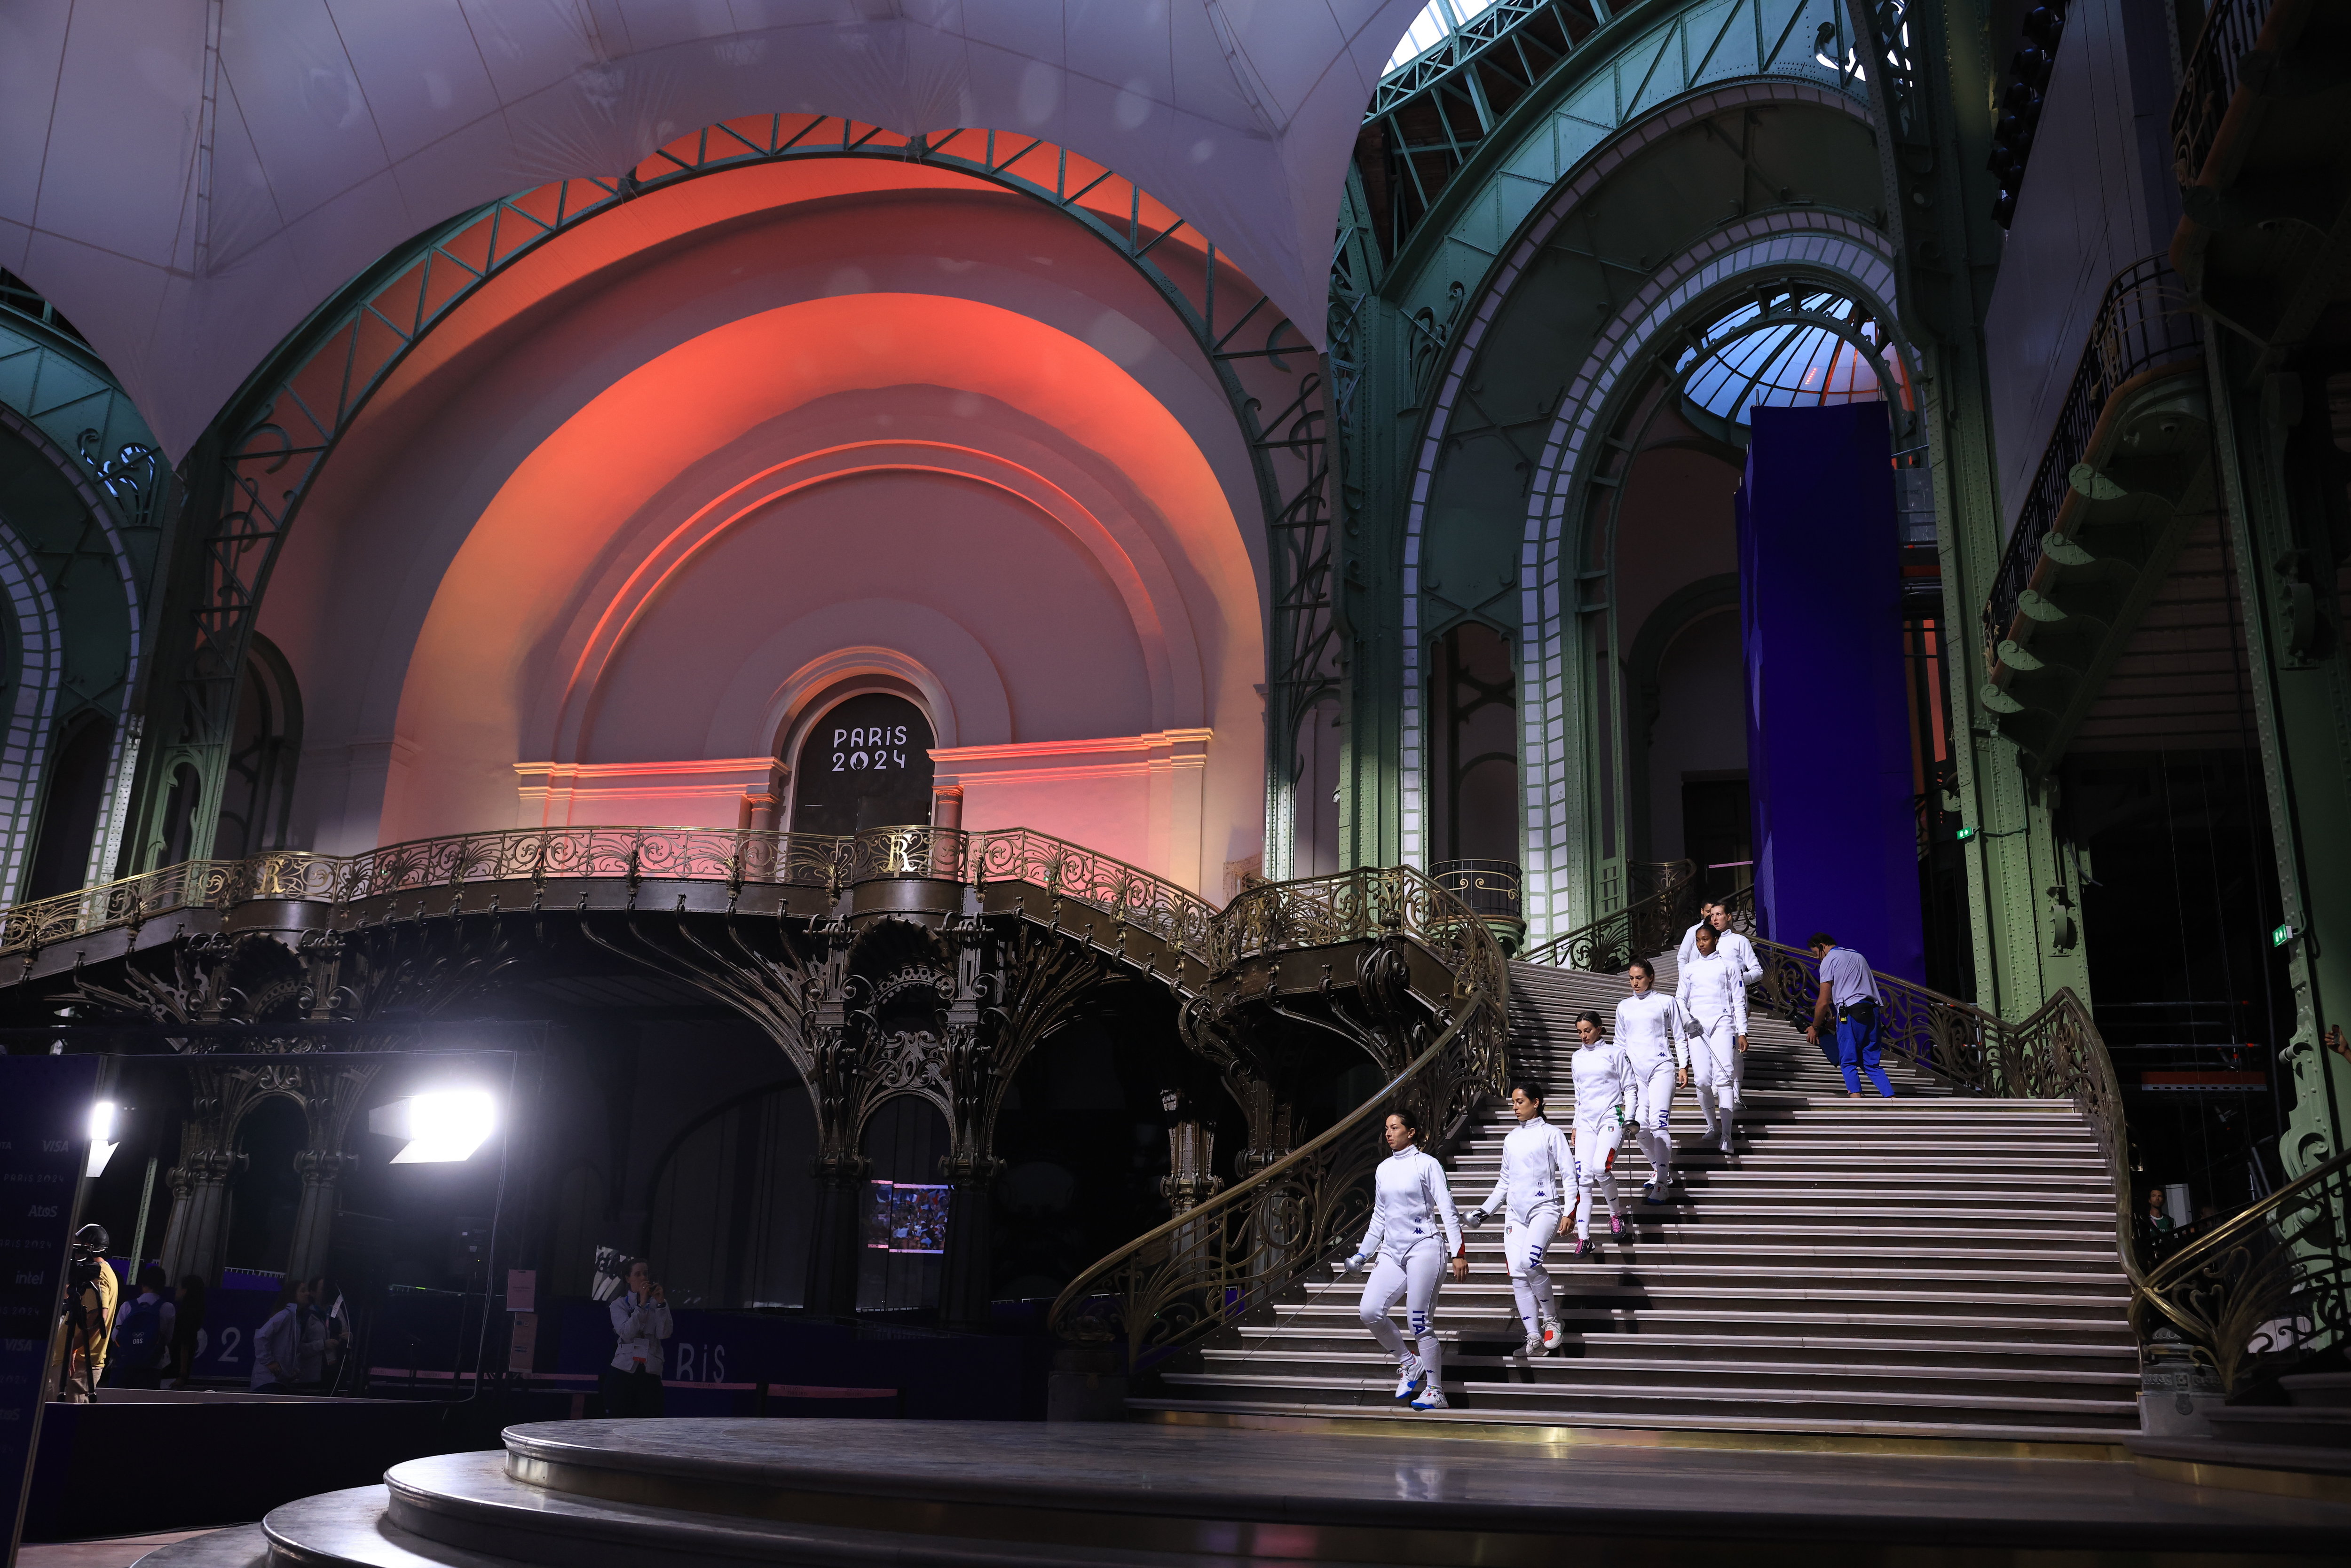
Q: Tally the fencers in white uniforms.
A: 7